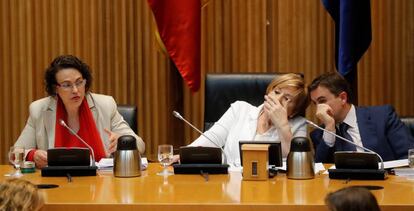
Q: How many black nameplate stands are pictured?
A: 3